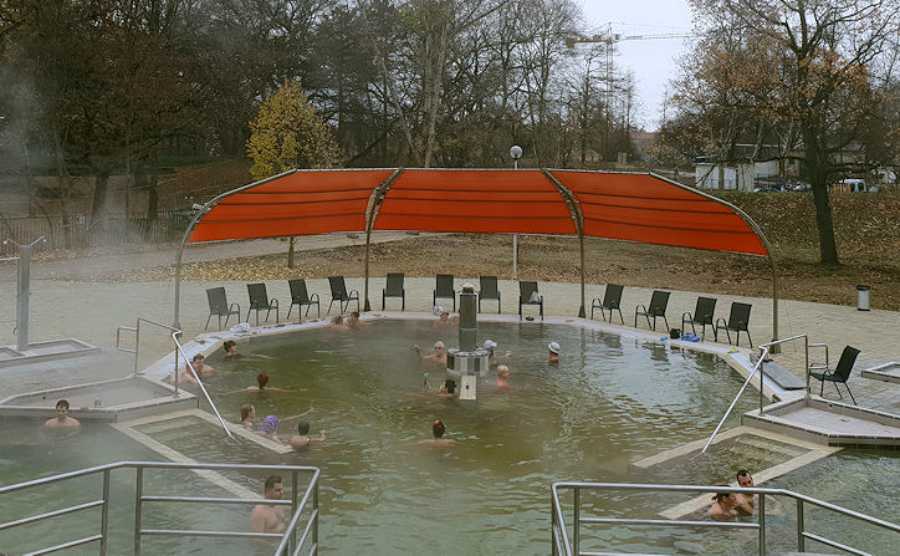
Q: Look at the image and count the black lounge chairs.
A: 13